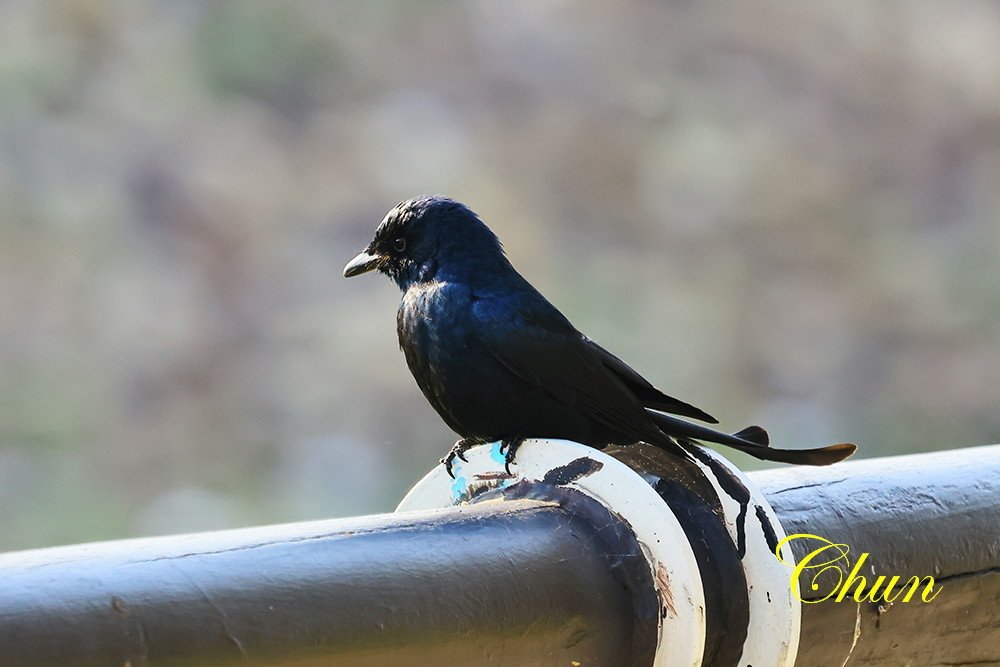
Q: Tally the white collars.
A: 2